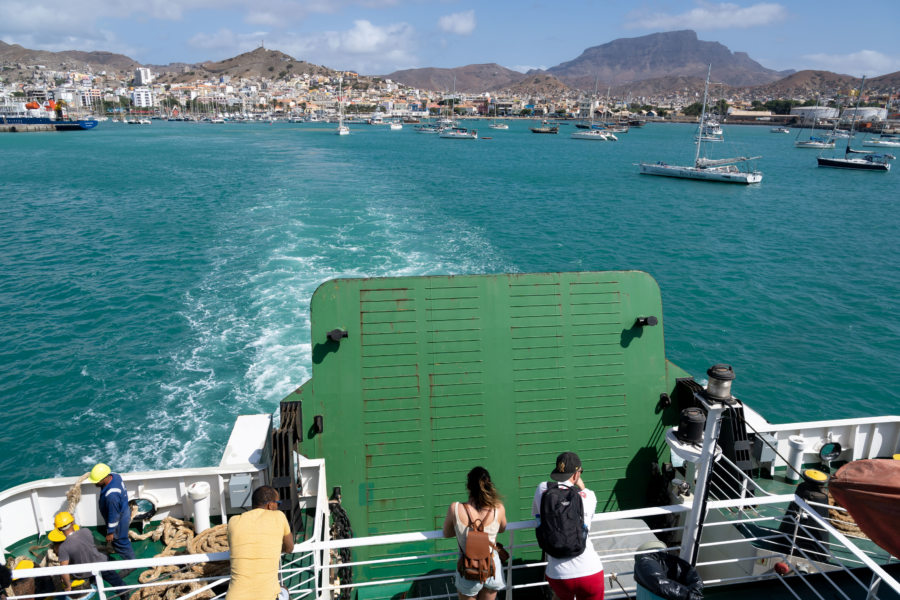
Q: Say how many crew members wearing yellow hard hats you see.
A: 2